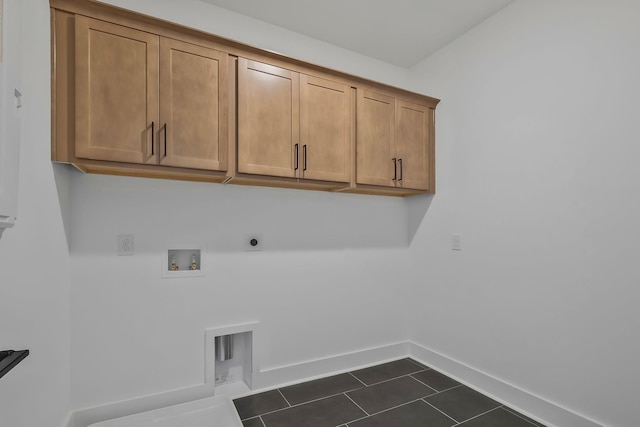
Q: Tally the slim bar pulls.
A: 6